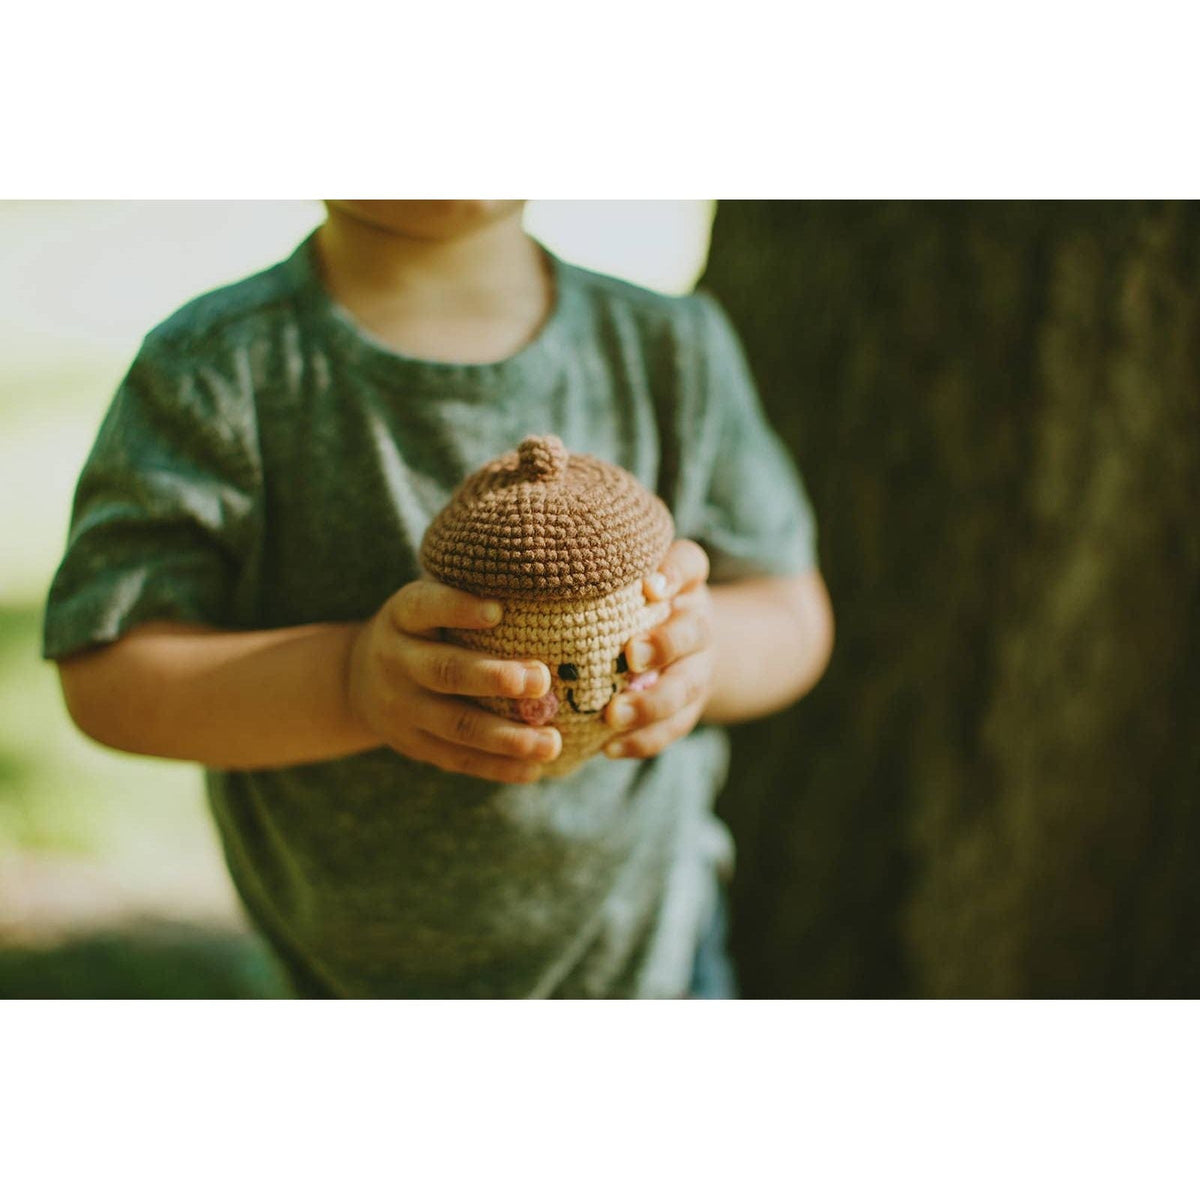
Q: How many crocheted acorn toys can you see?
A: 1